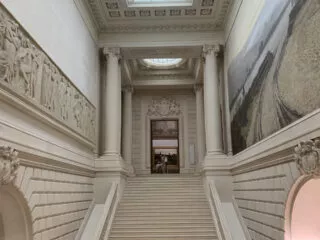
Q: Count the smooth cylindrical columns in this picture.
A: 4